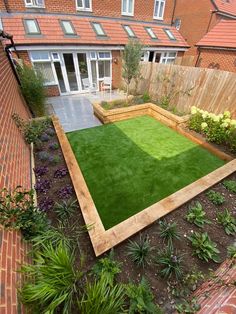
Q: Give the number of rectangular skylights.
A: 6